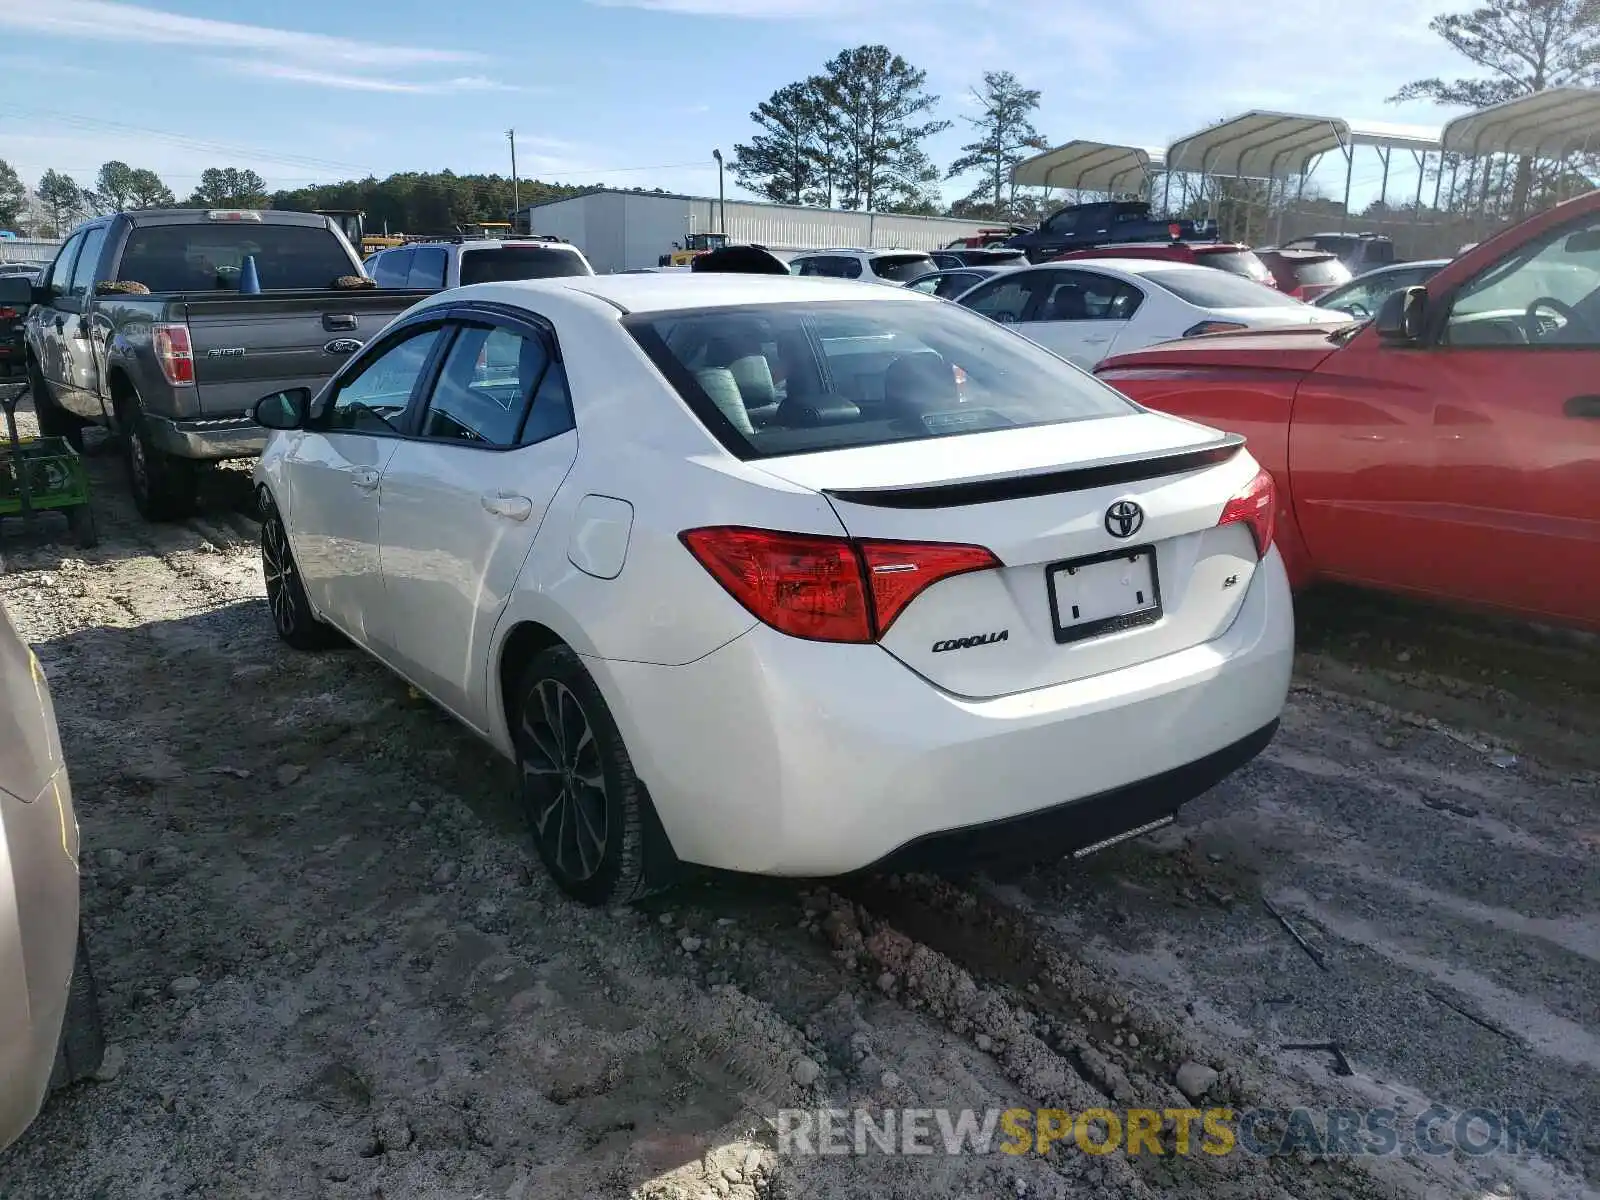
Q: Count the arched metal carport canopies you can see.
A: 3